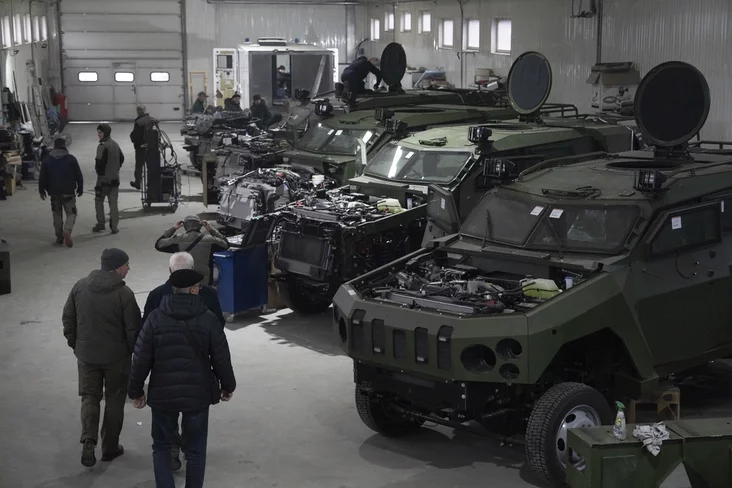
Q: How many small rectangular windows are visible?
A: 15